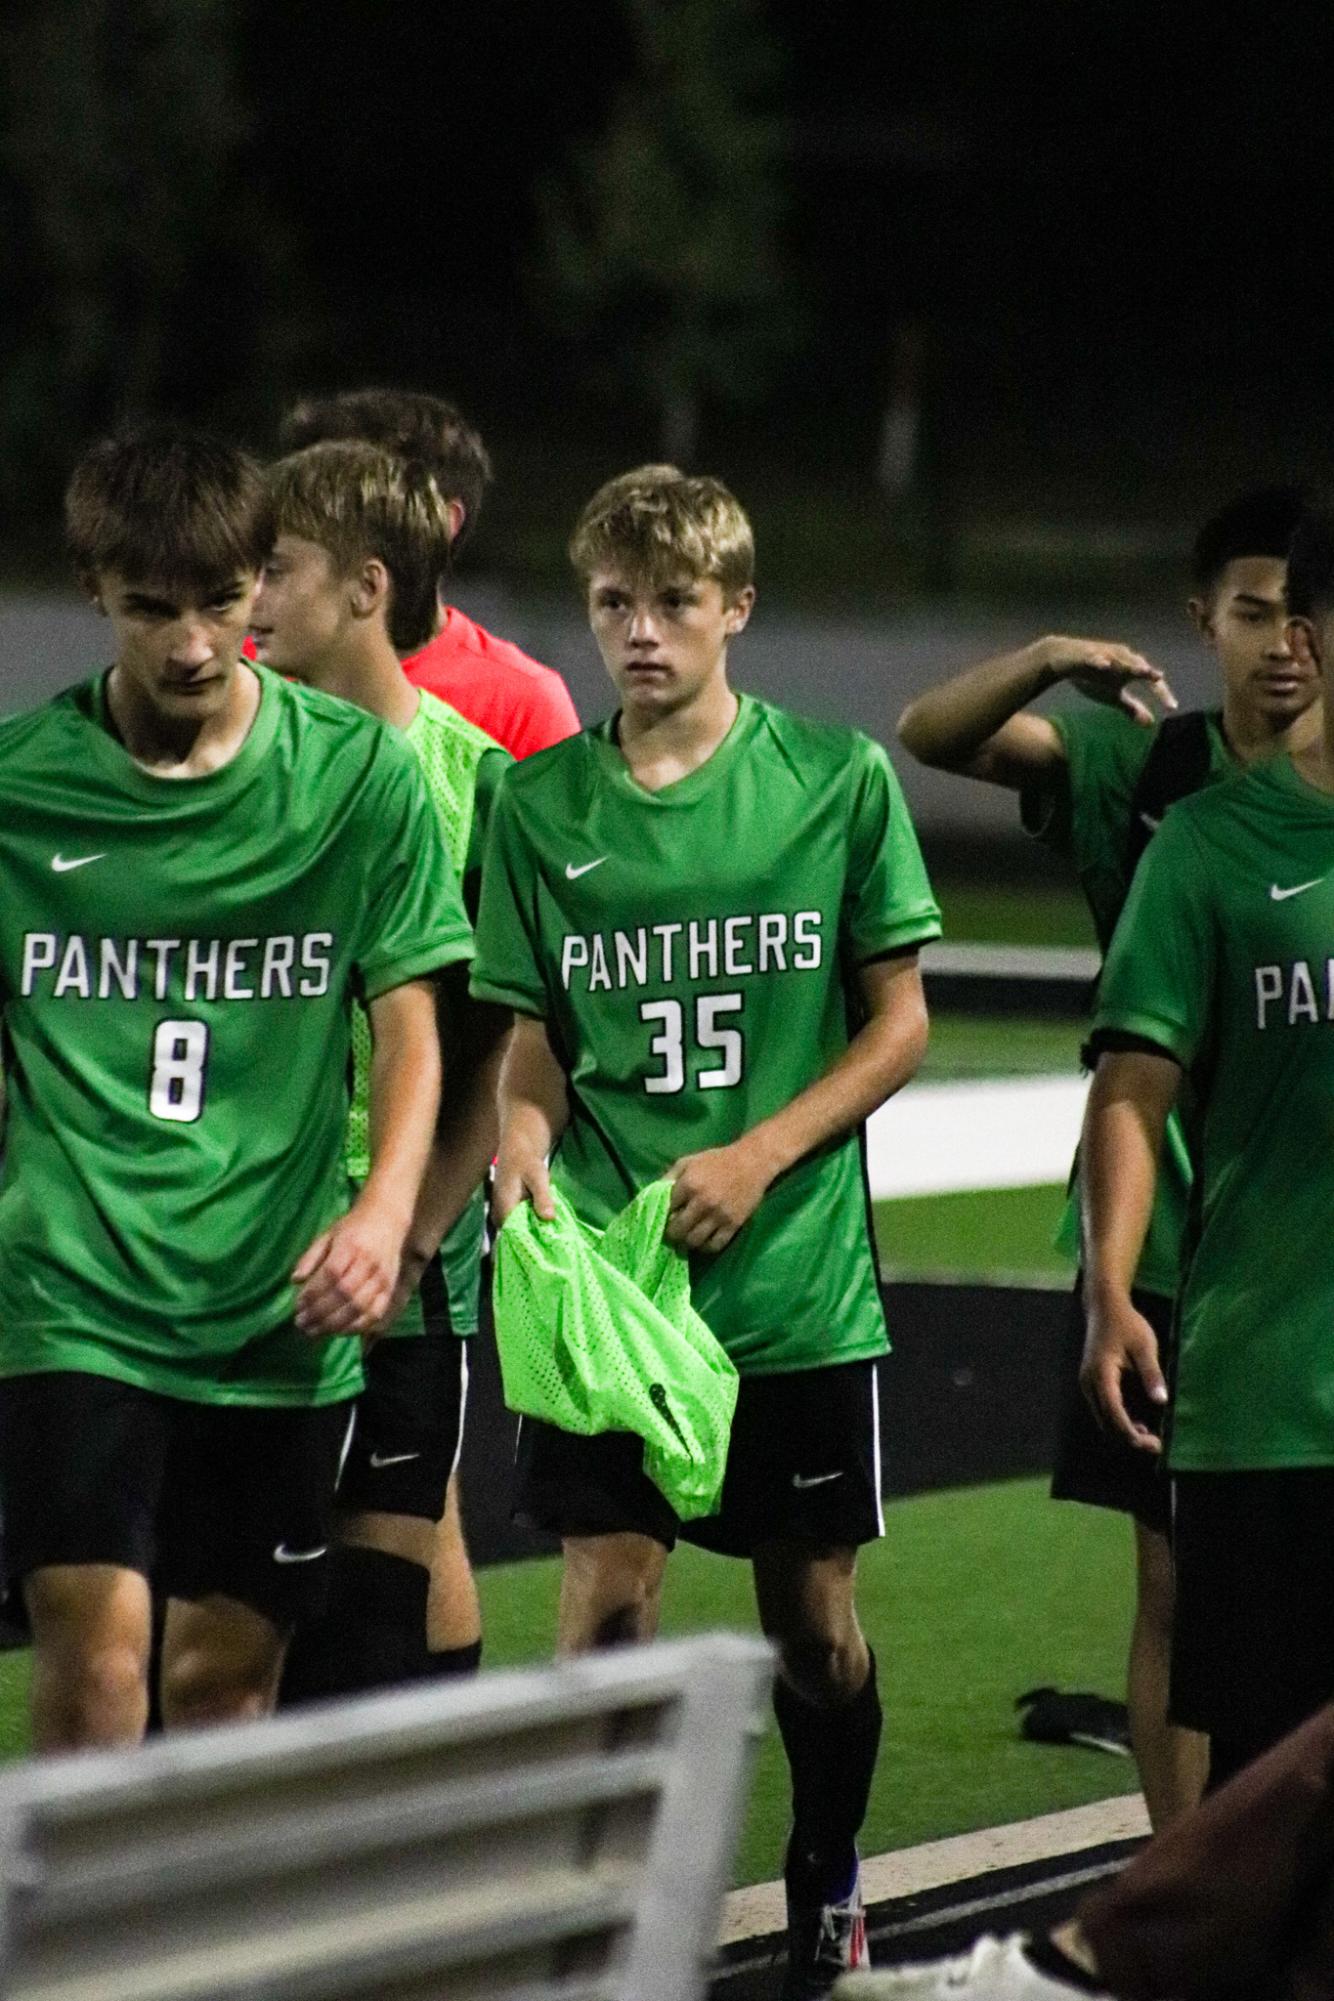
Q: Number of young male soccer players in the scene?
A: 6